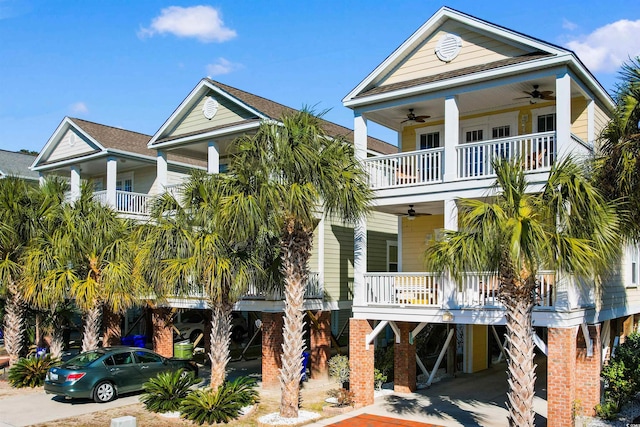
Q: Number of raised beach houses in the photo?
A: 3